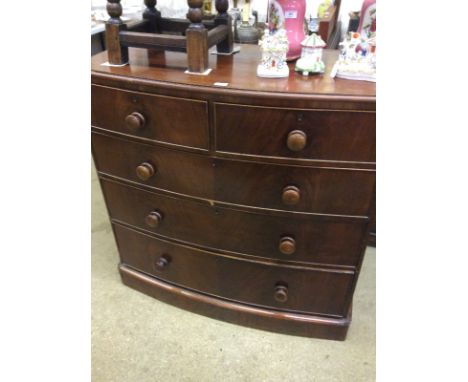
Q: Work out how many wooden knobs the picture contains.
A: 8